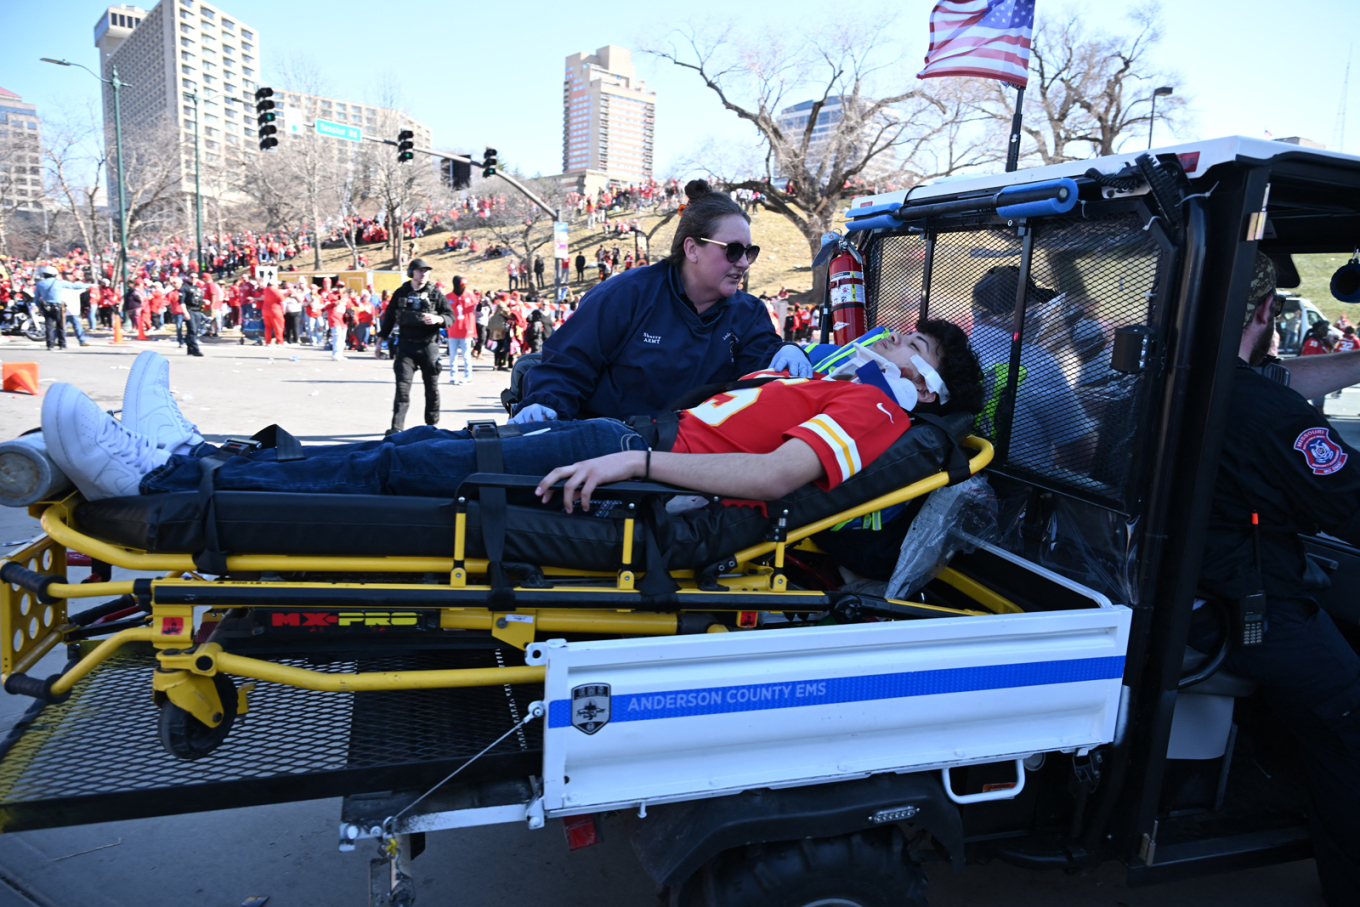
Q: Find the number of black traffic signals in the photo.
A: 3